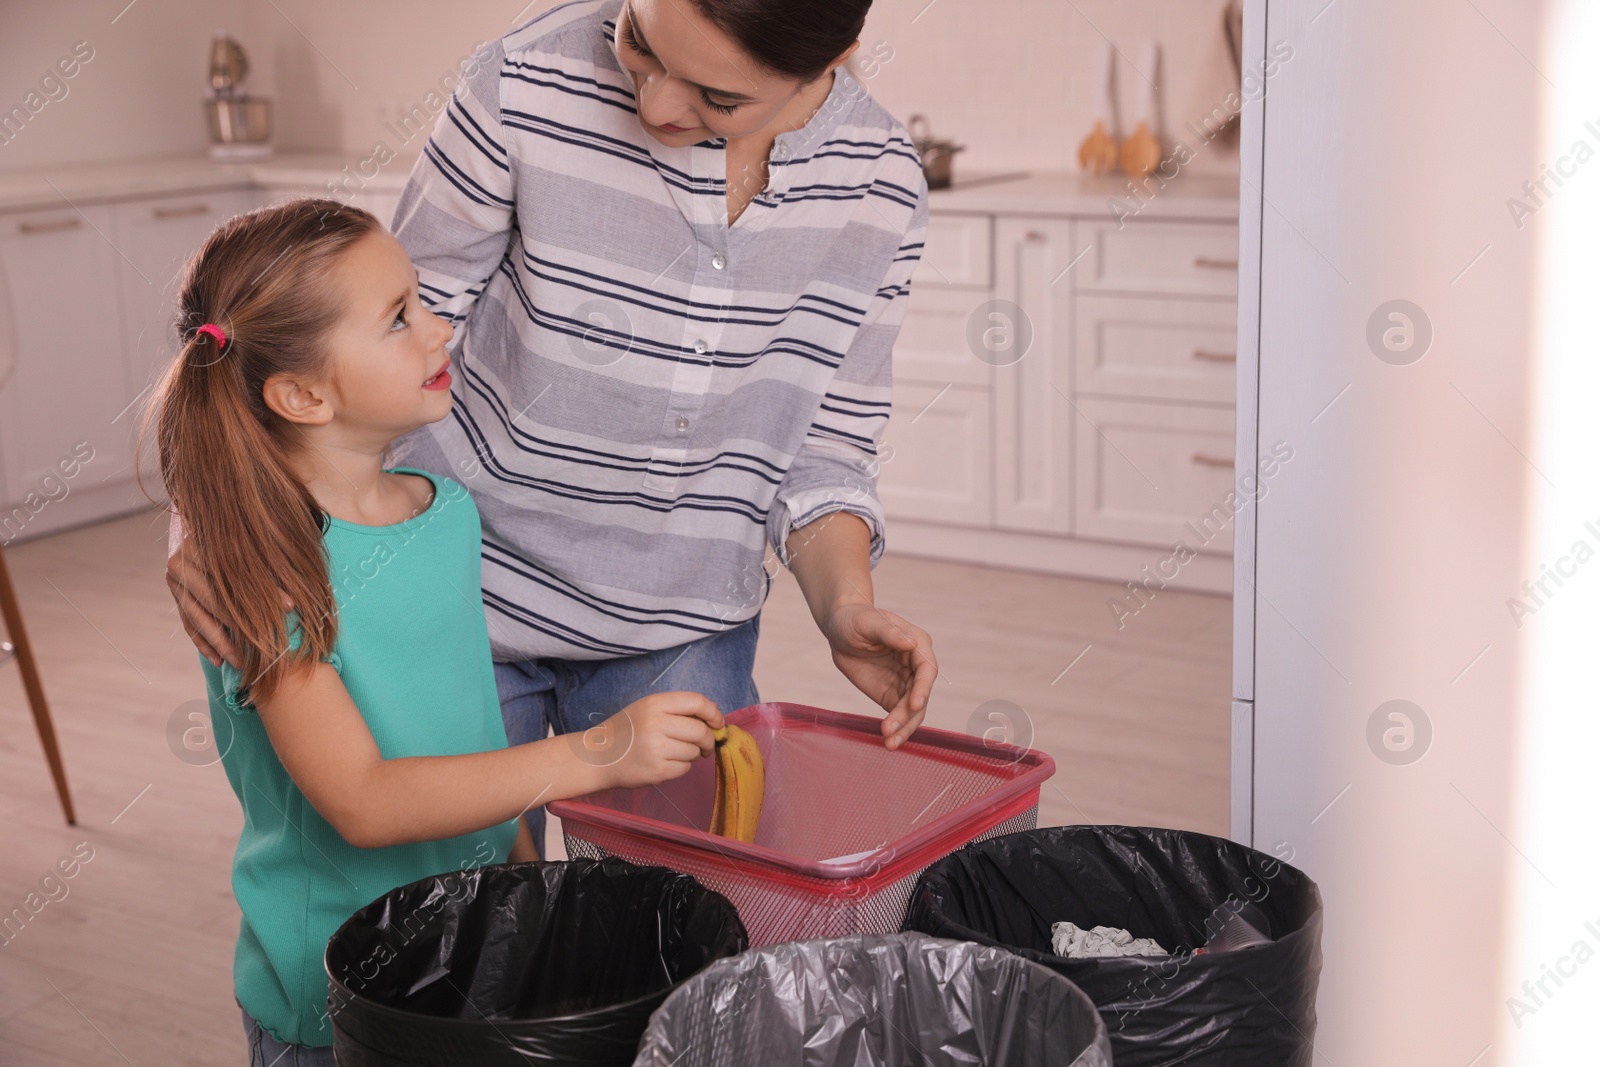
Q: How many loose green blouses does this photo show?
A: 1